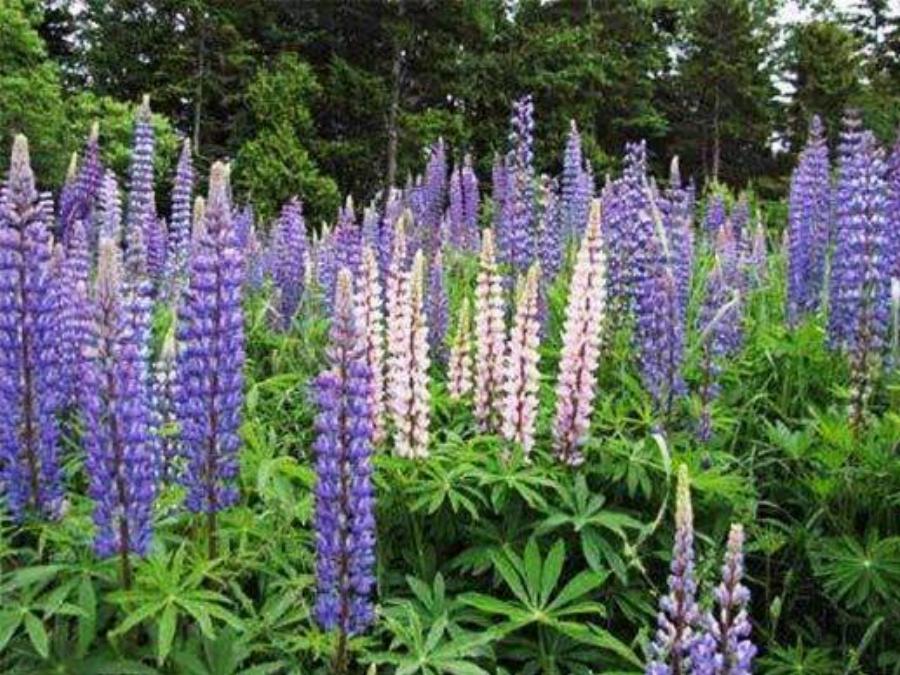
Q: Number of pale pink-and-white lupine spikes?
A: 7